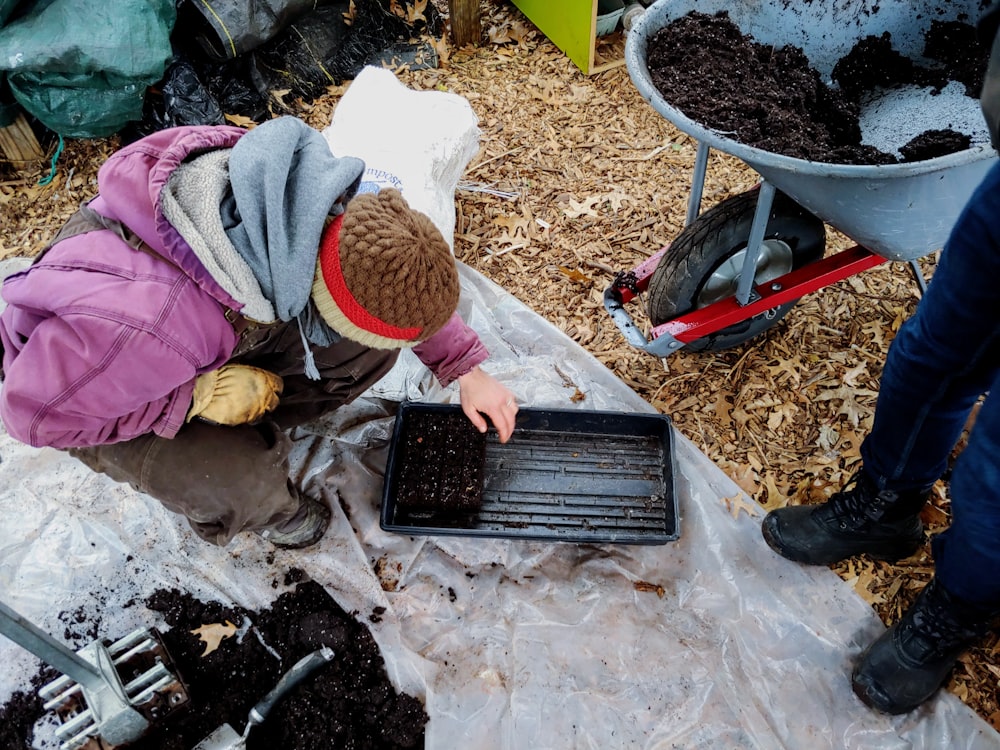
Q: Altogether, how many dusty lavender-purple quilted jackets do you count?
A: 1